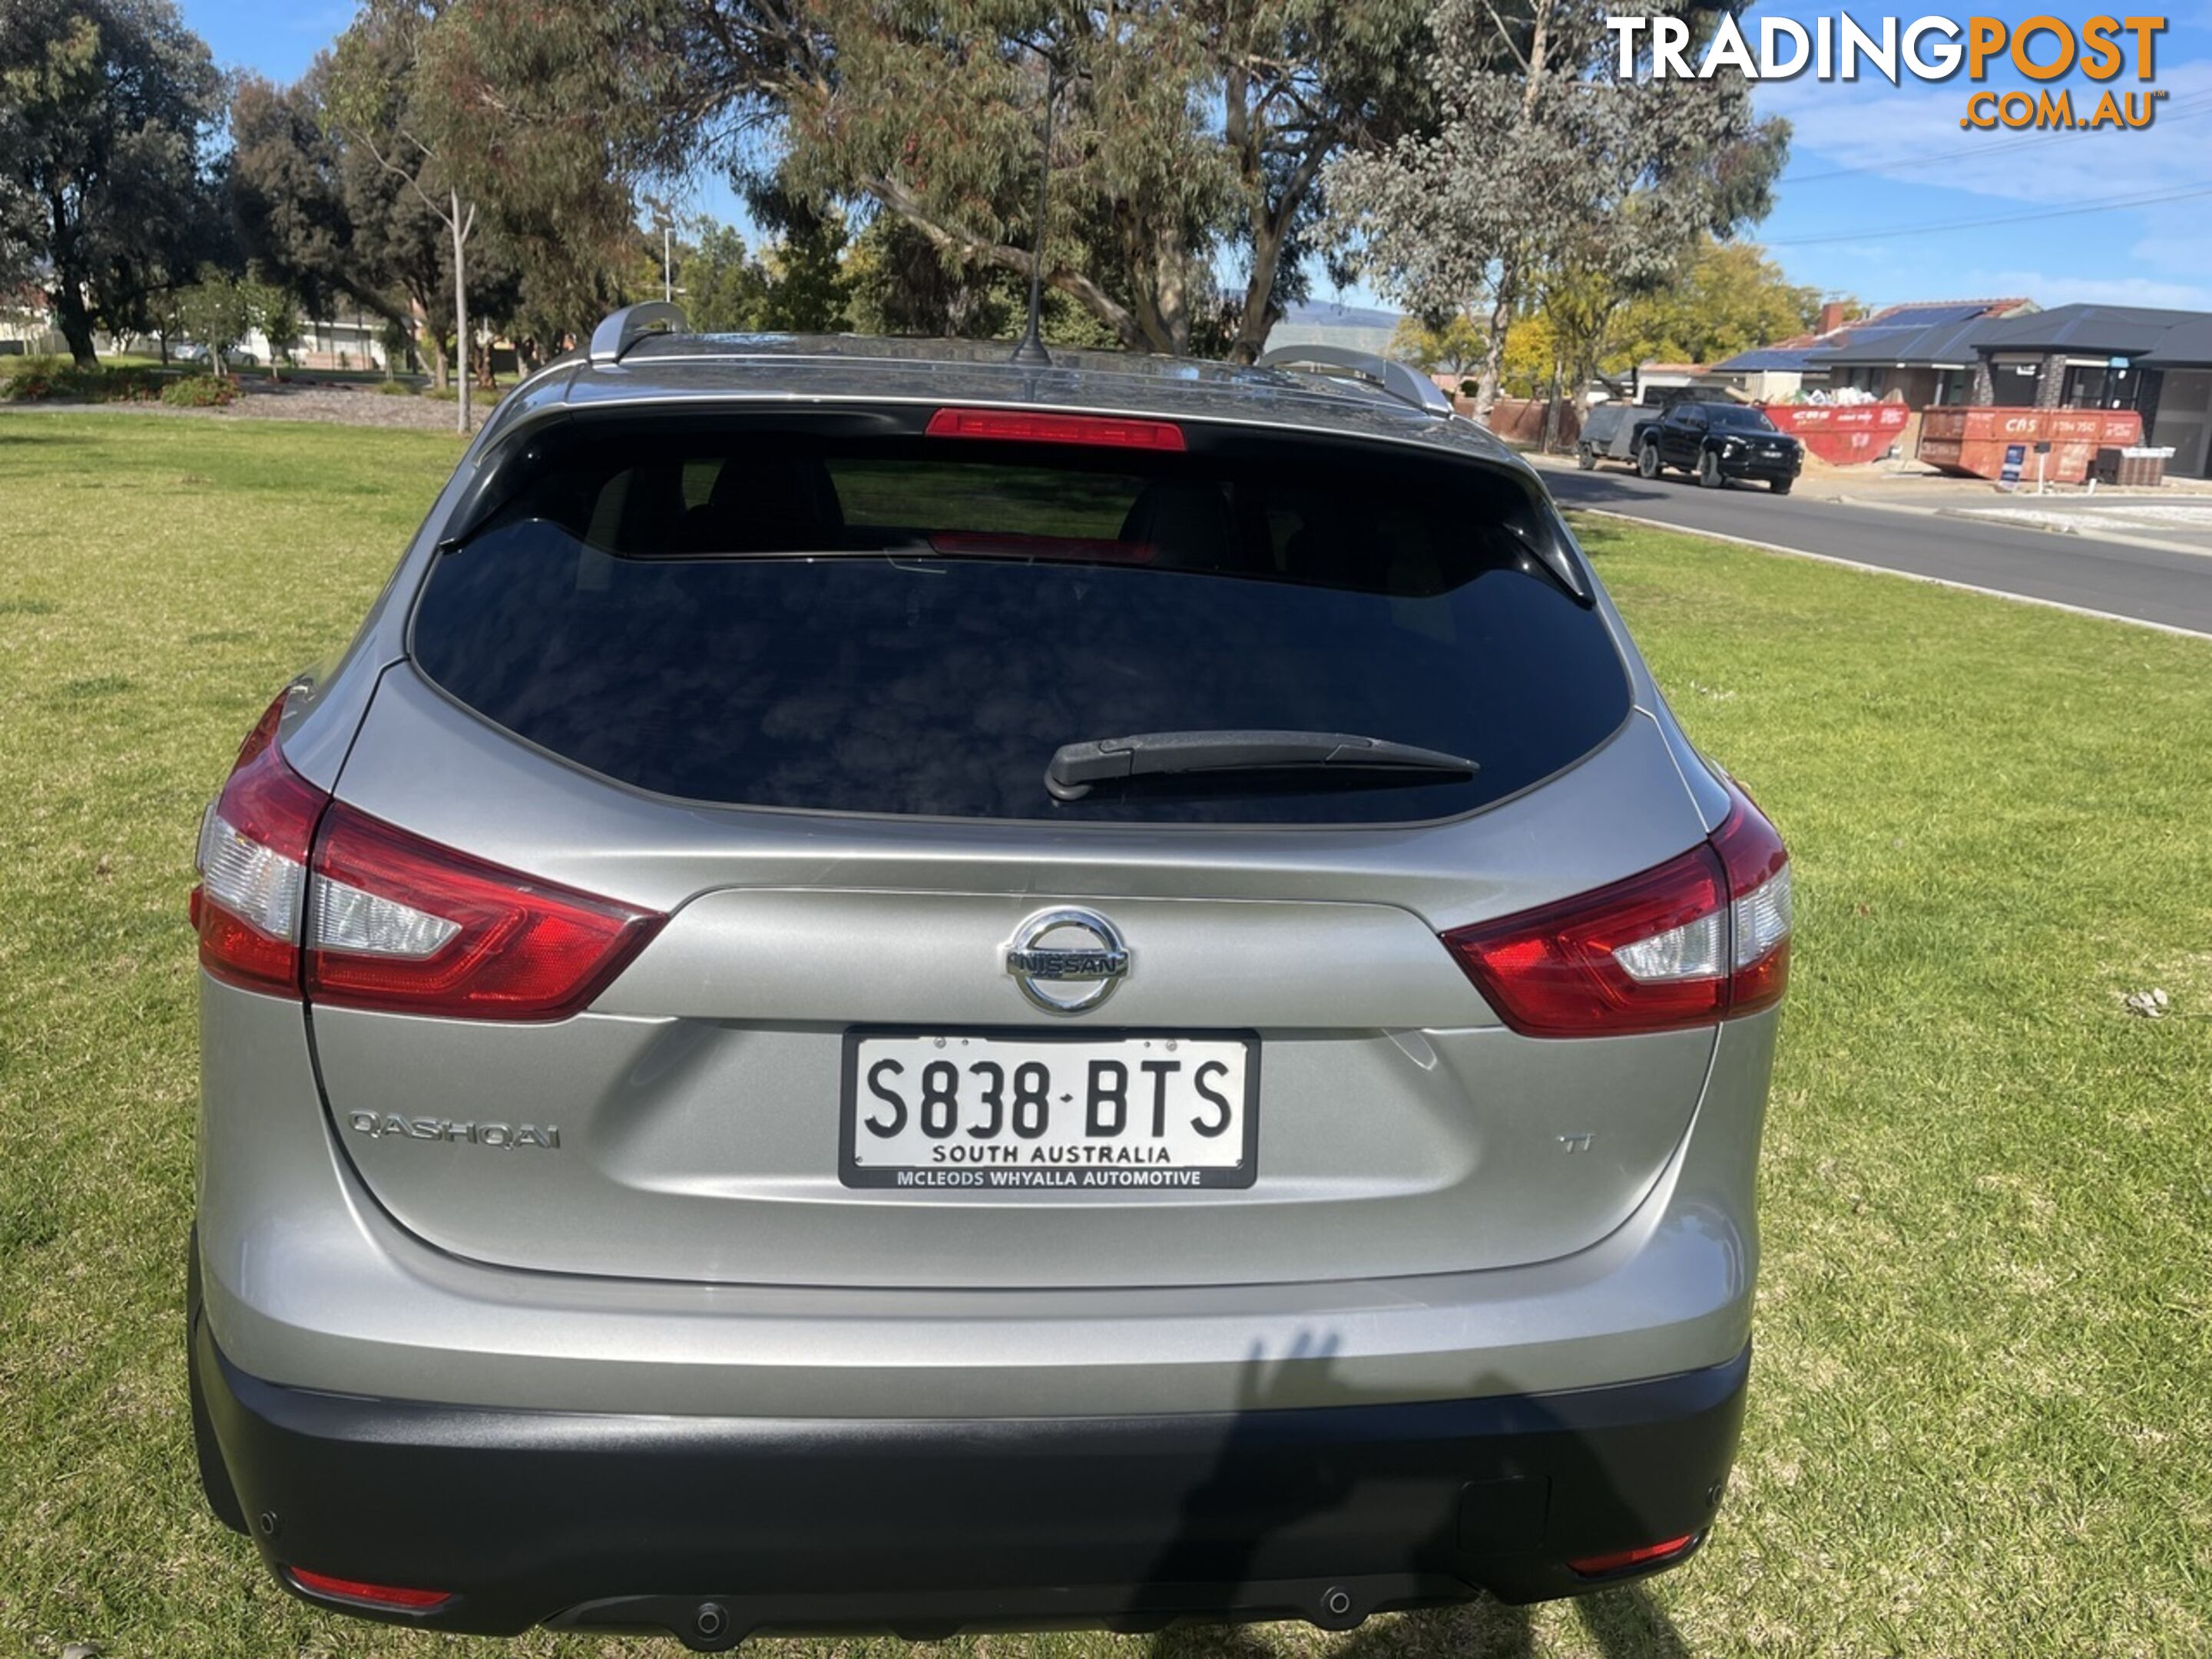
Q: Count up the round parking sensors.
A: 4